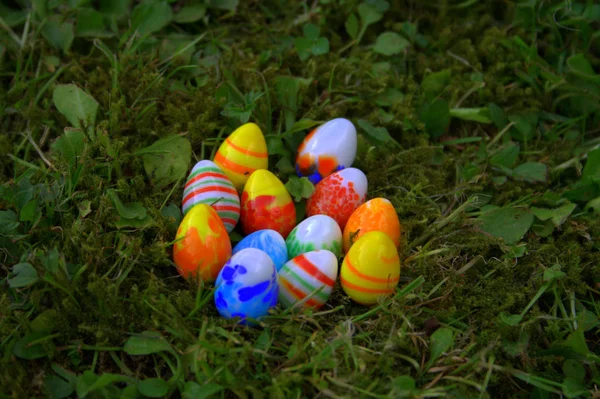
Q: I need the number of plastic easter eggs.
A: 12